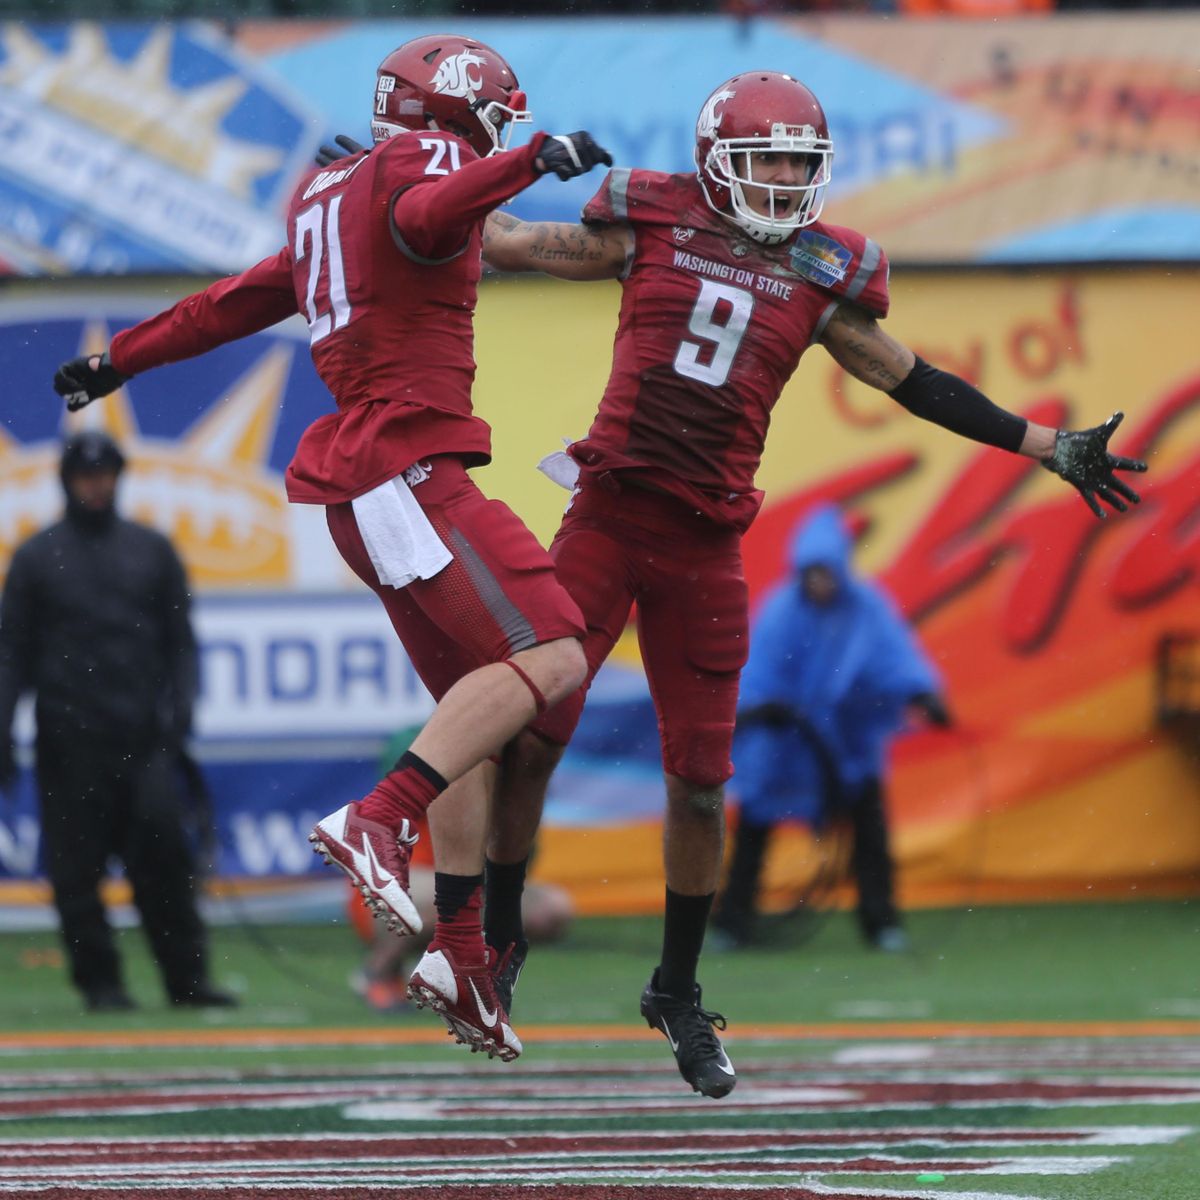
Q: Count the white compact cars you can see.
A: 0